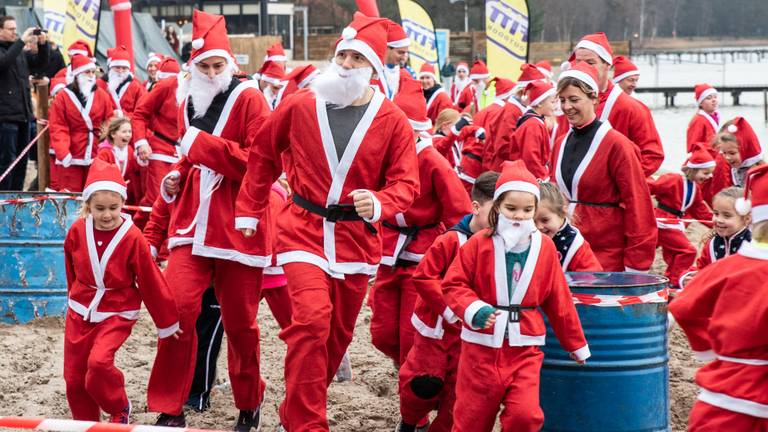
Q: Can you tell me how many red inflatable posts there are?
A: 2